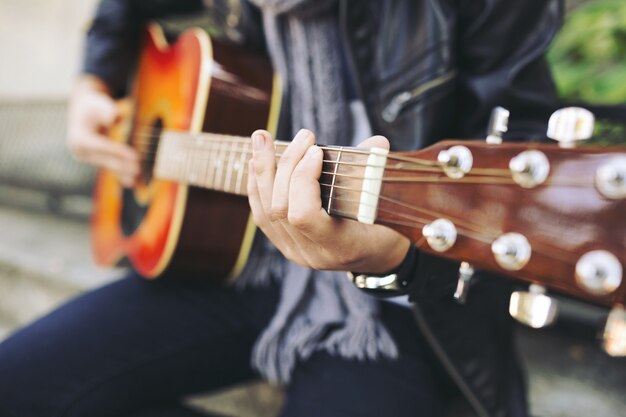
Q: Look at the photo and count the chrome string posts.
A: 6